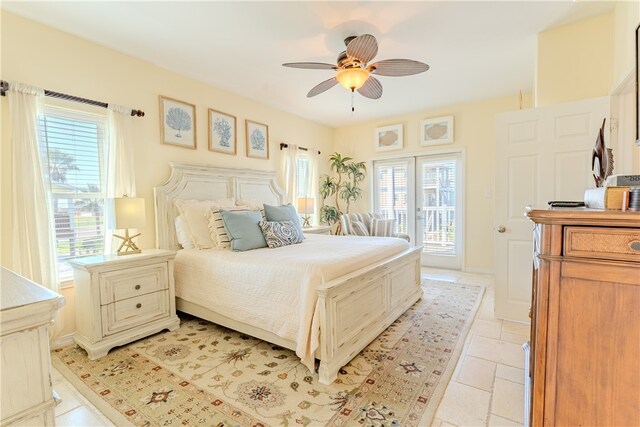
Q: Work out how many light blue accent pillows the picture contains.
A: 2